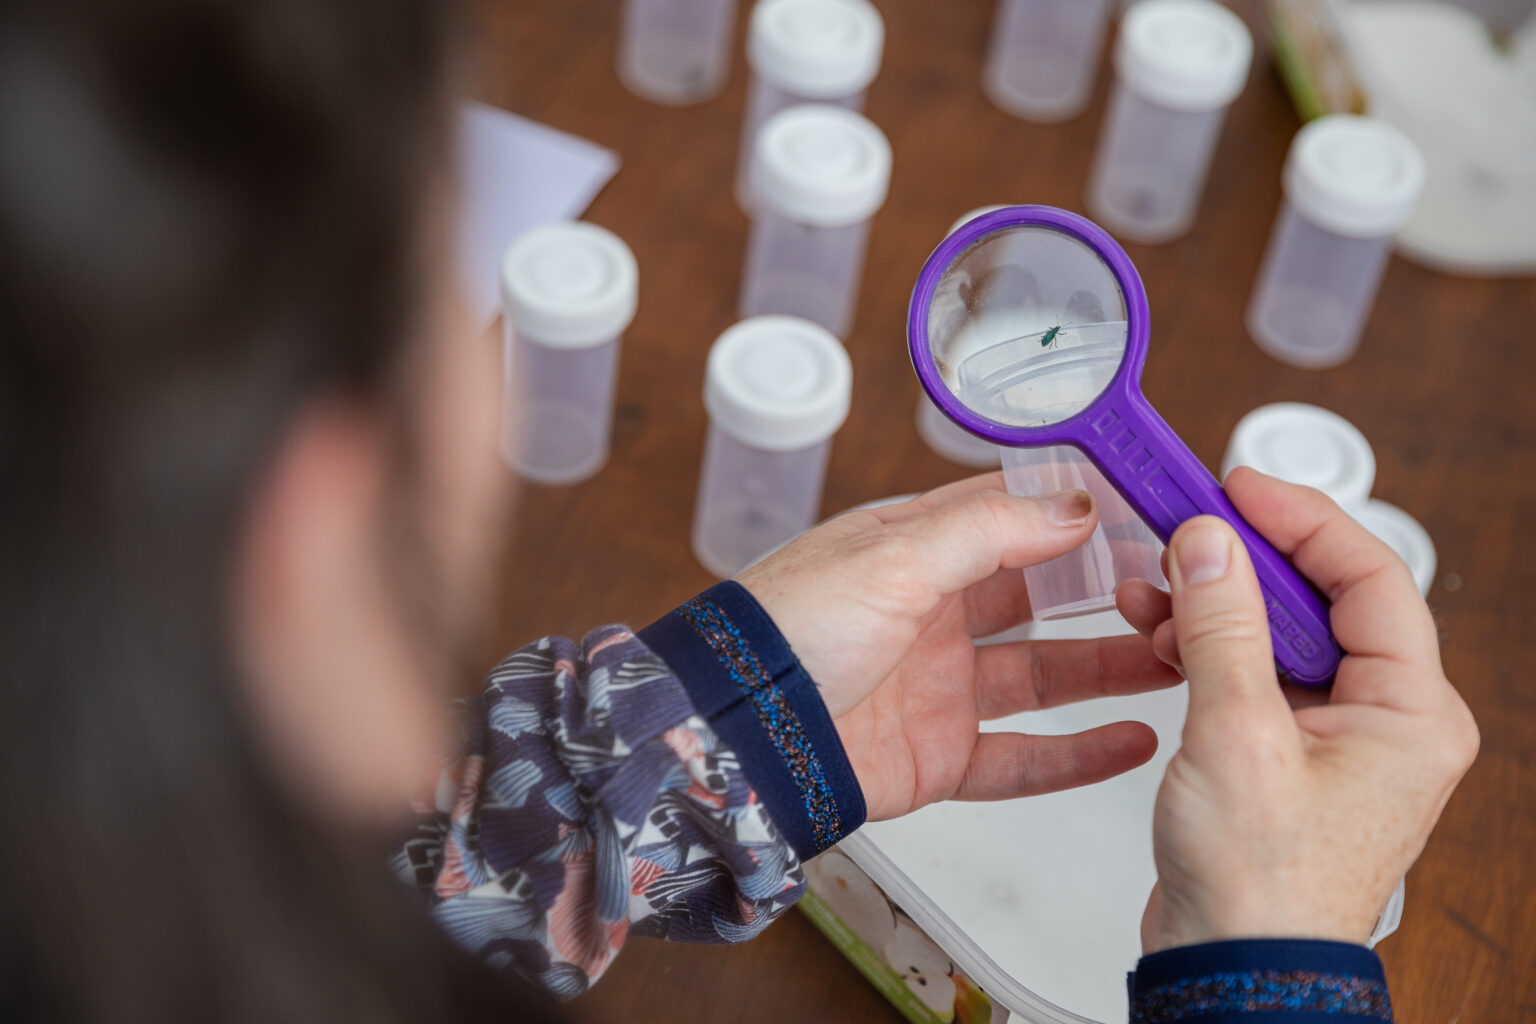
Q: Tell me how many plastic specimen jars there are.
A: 12